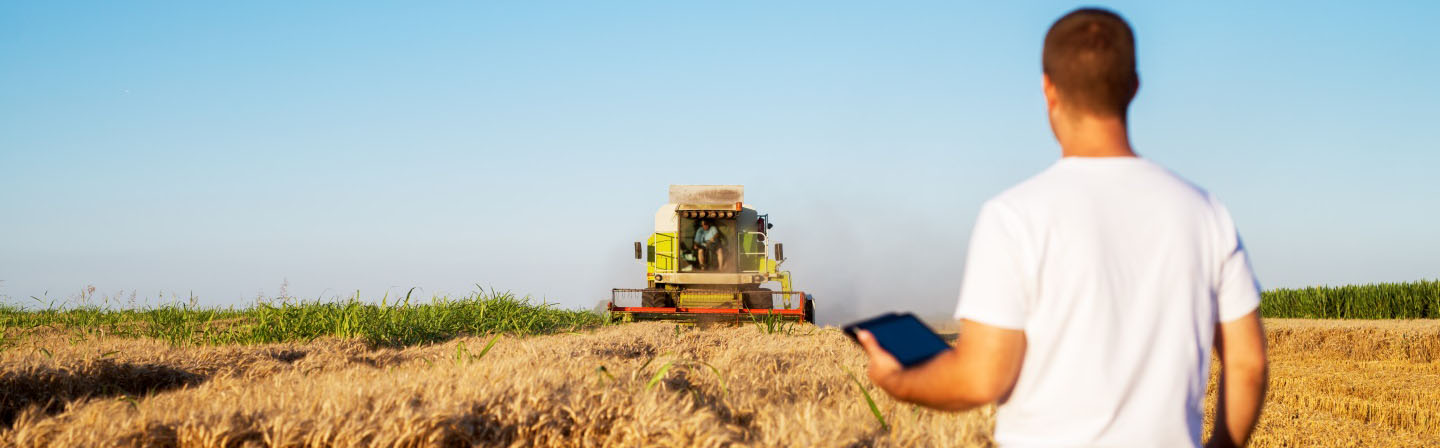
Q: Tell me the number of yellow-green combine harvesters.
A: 1